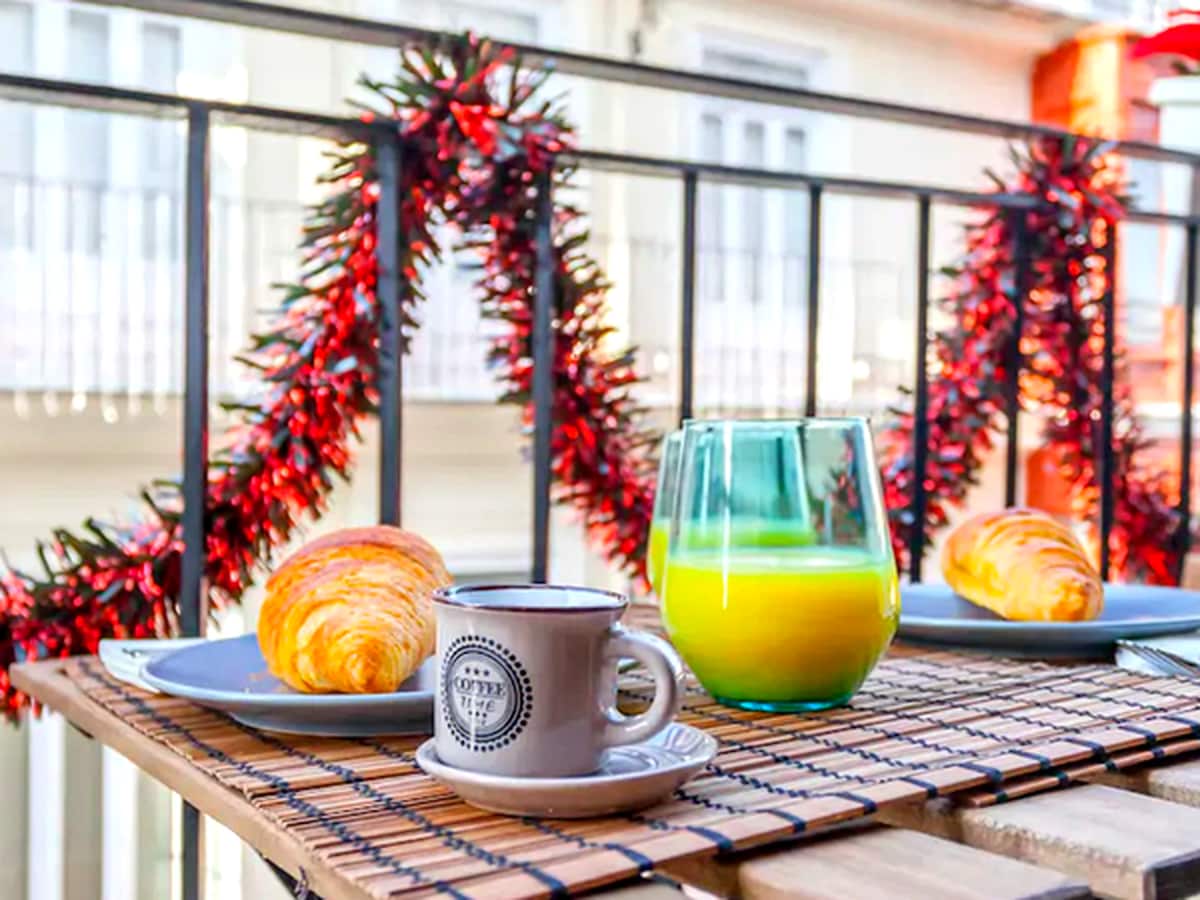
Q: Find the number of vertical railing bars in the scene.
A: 9